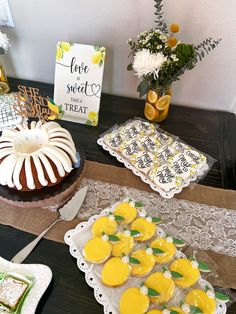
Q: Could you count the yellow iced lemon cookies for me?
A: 14